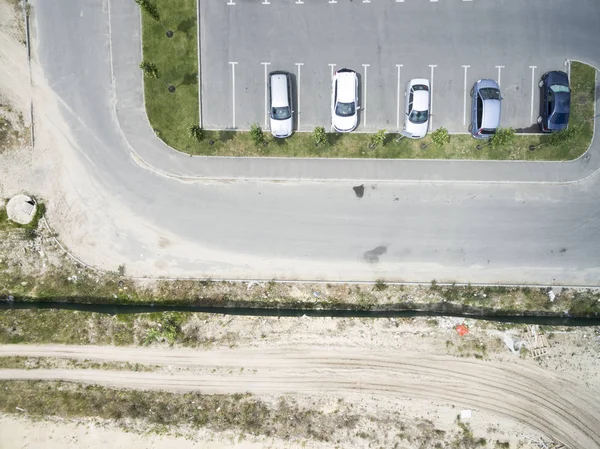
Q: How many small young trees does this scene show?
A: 9